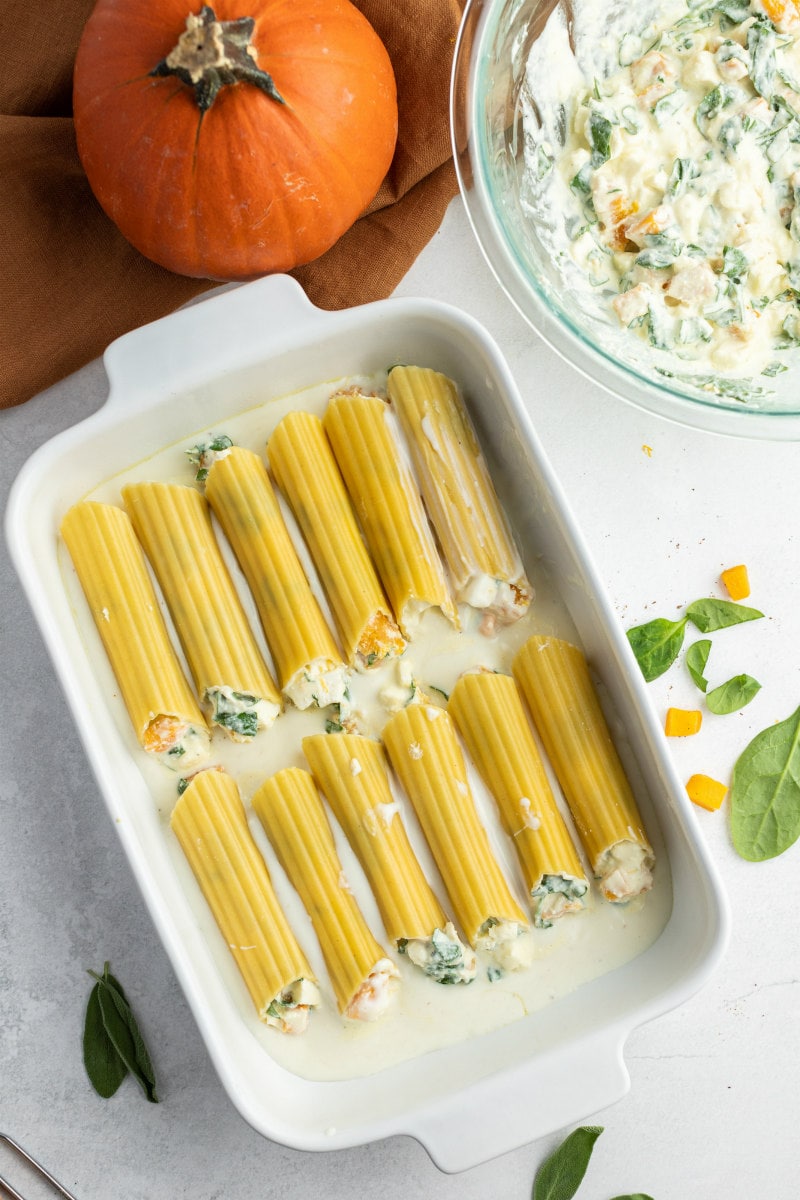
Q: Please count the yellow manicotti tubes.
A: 12